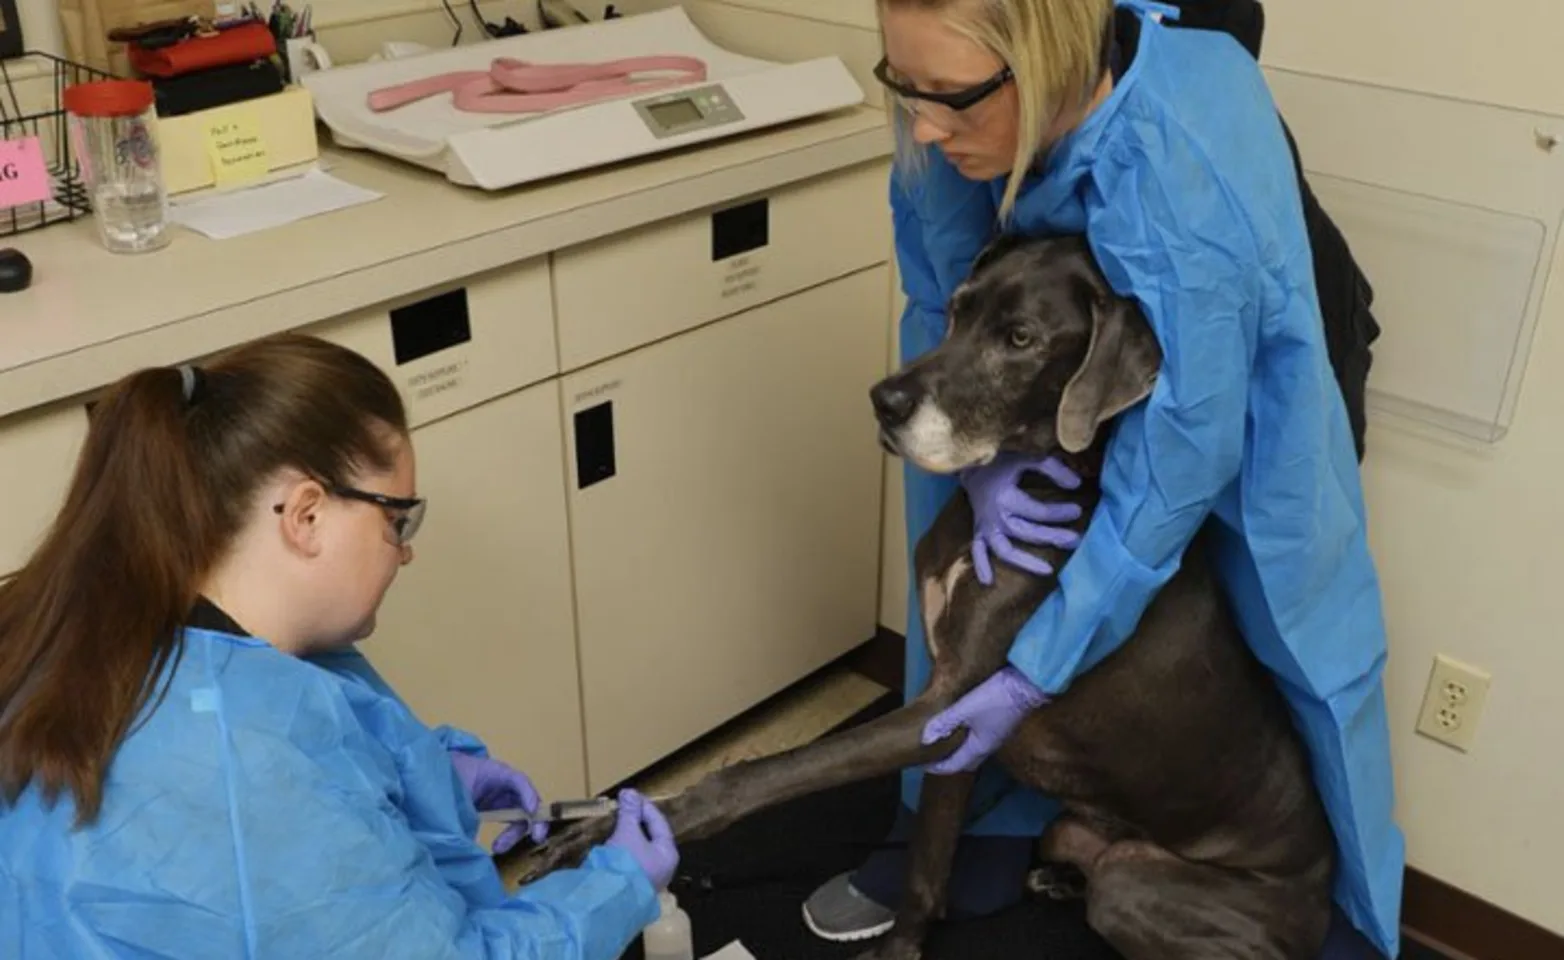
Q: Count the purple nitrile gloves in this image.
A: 4